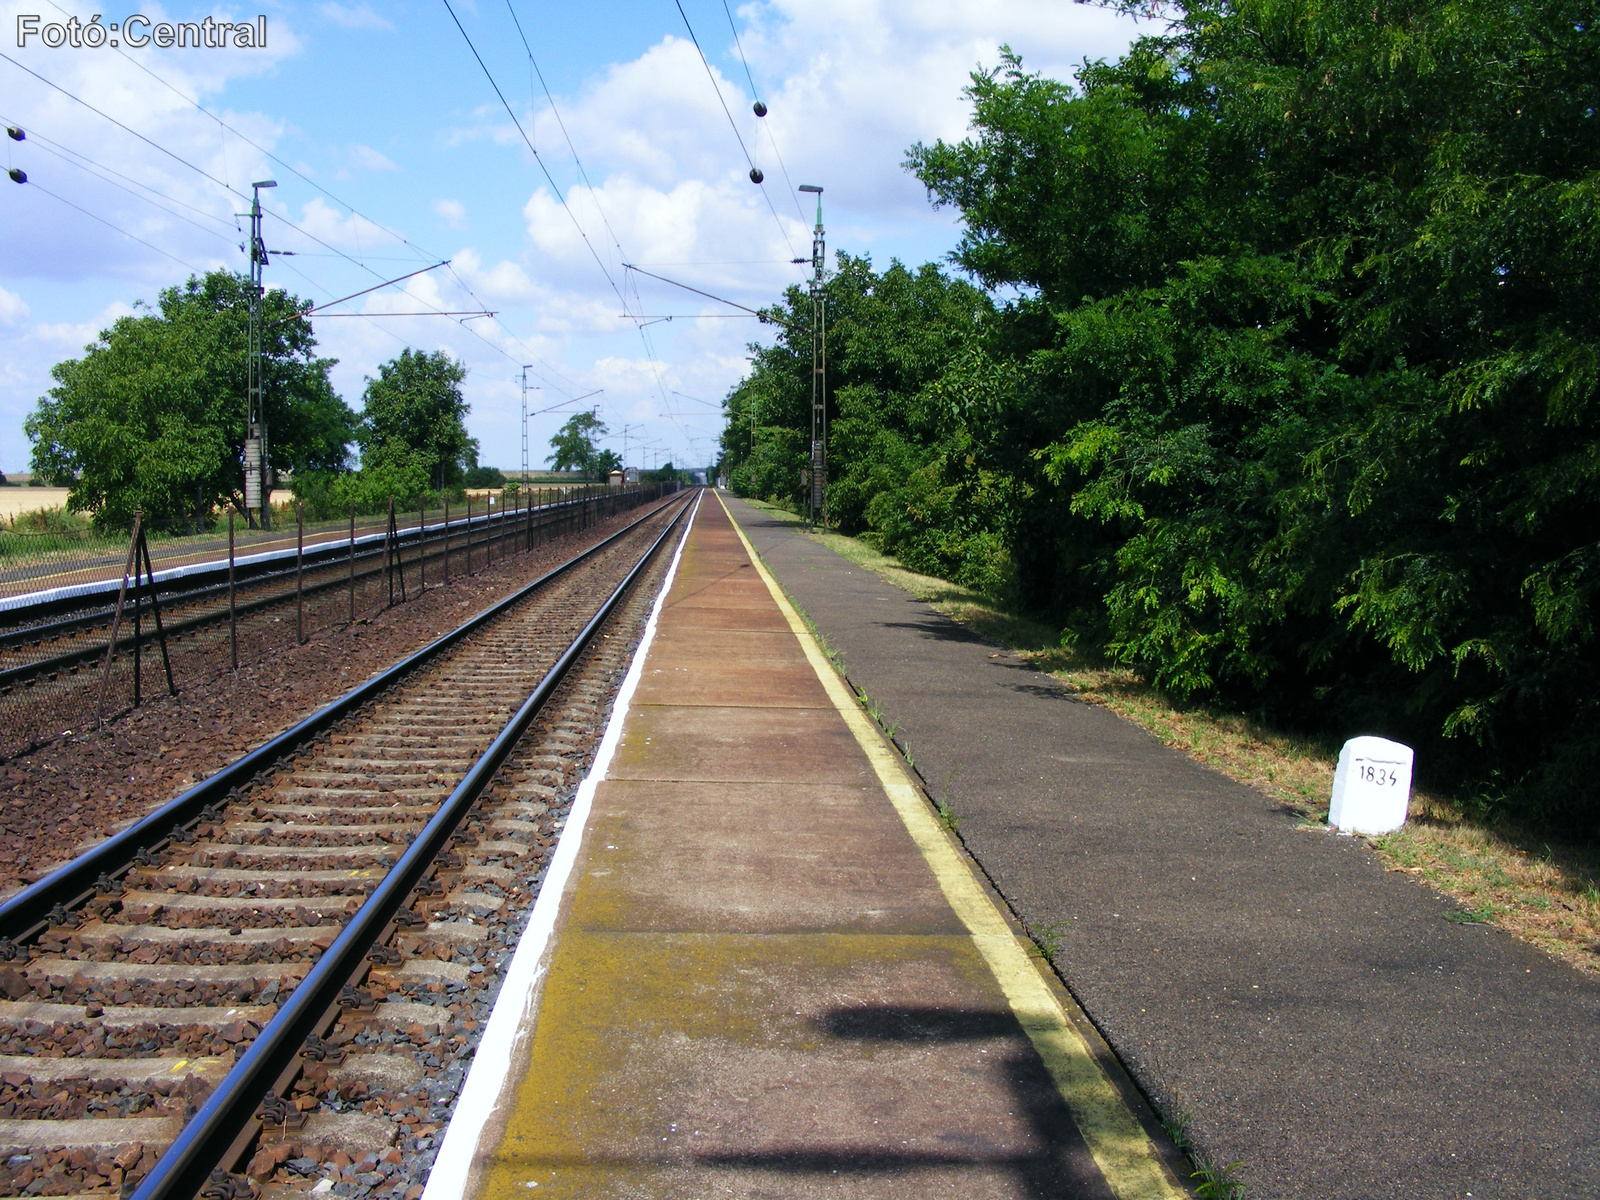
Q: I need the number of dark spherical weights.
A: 4